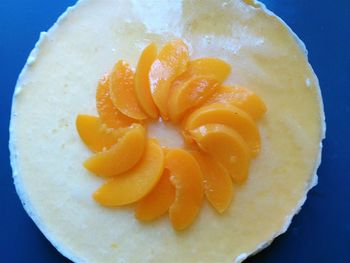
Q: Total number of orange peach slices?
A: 15